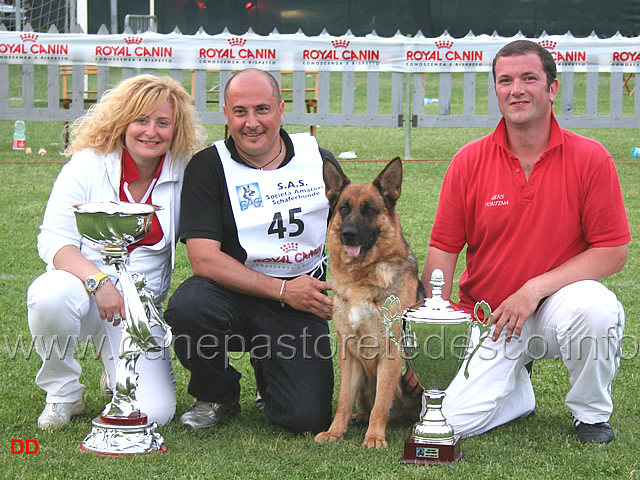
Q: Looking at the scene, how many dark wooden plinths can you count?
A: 1